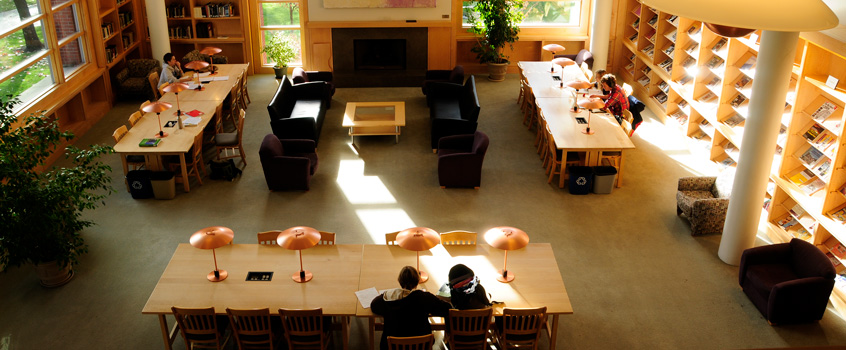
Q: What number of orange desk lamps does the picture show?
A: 12